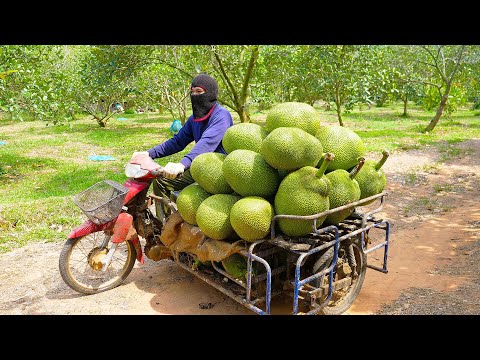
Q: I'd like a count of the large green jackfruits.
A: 12